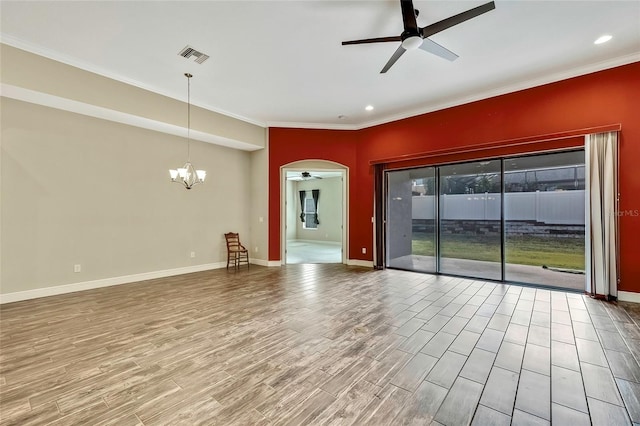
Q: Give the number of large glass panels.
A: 3